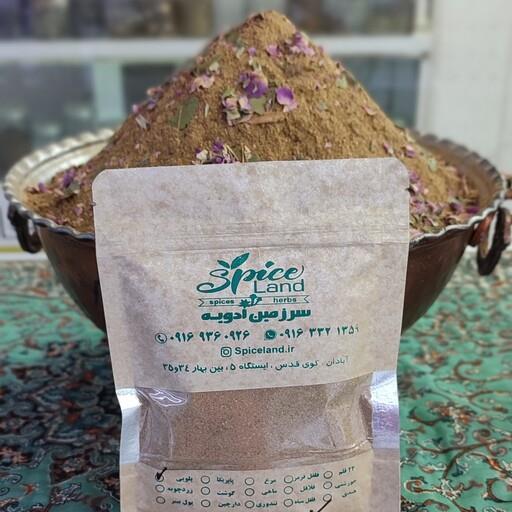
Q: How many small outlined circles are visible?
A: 15